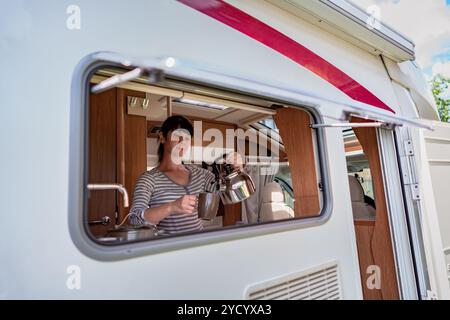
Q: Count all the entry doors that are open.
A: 1